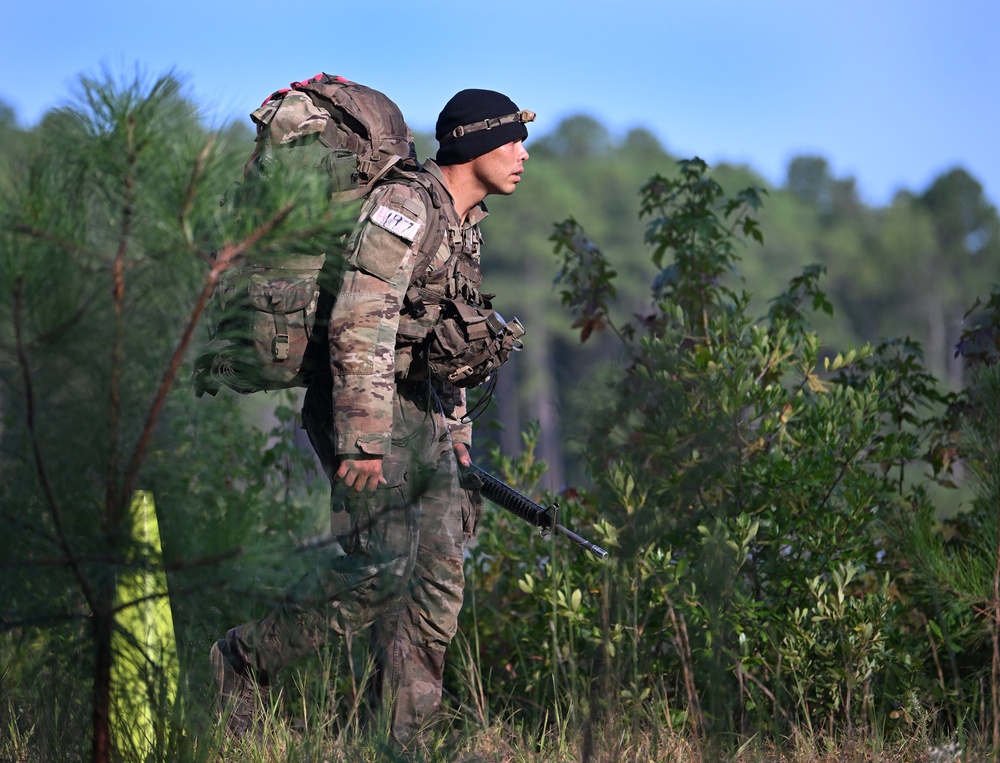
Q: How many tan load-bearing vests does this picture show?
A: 1